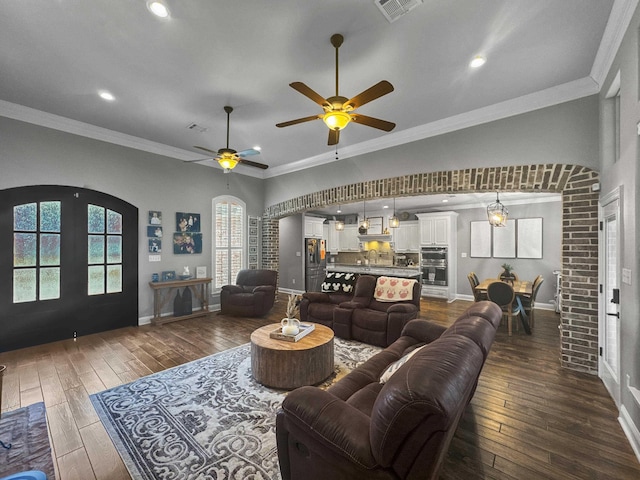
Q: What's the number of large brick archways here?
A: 1